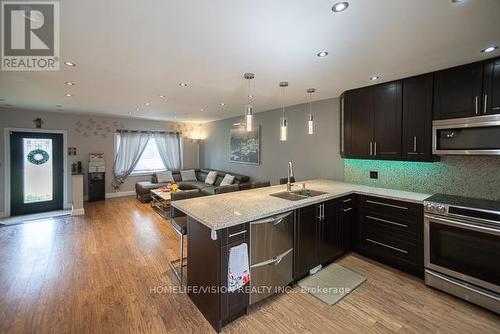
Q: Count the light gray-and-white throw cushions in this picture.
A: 4